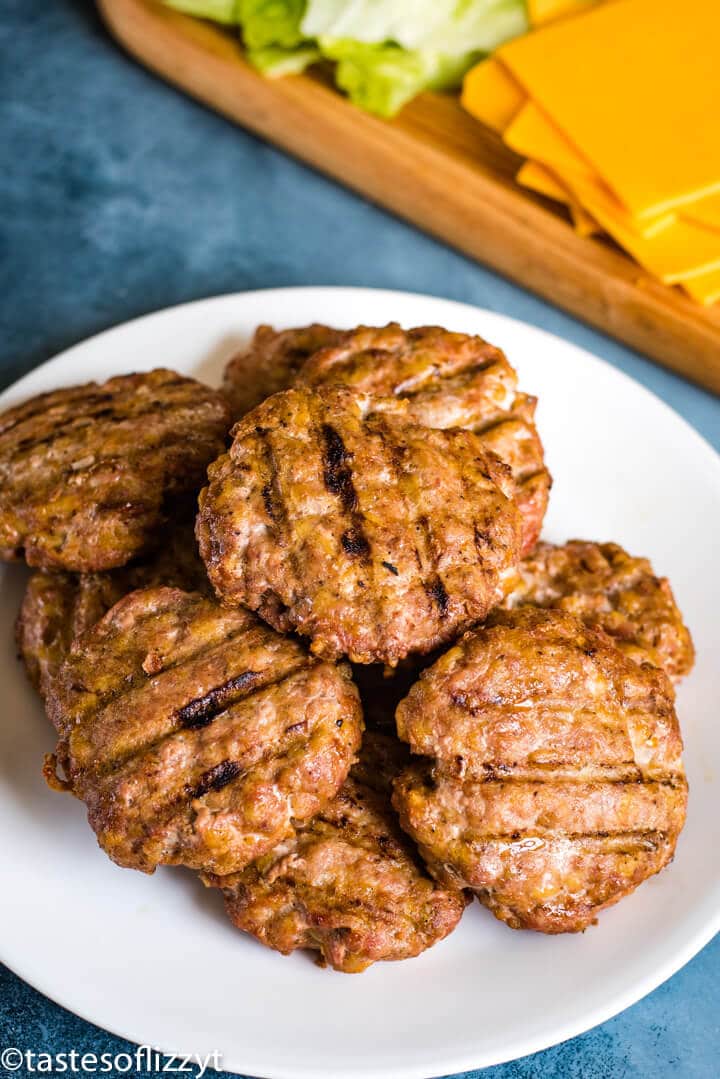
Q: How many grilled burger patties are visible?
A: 9